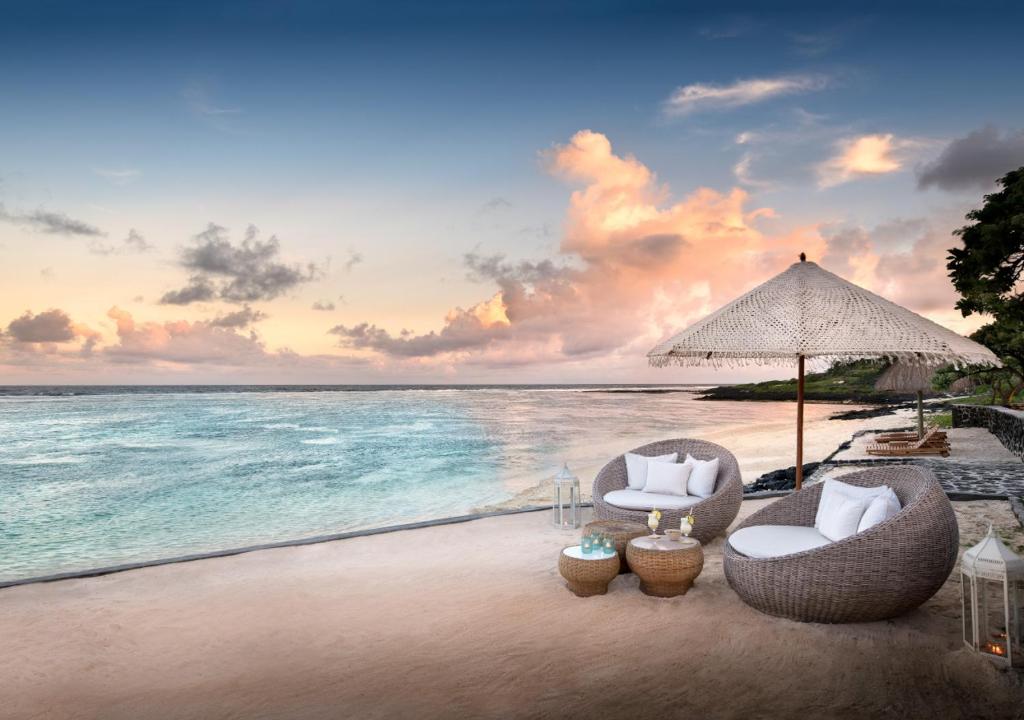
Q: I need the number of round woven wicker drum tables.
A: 3